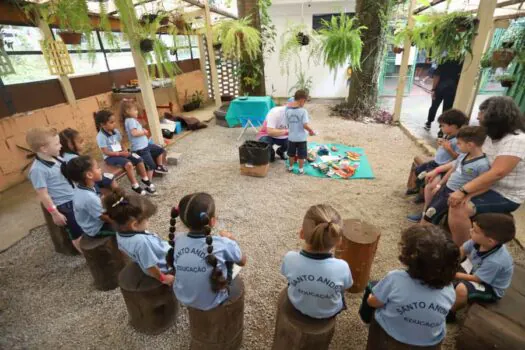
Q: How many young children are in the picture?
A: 13